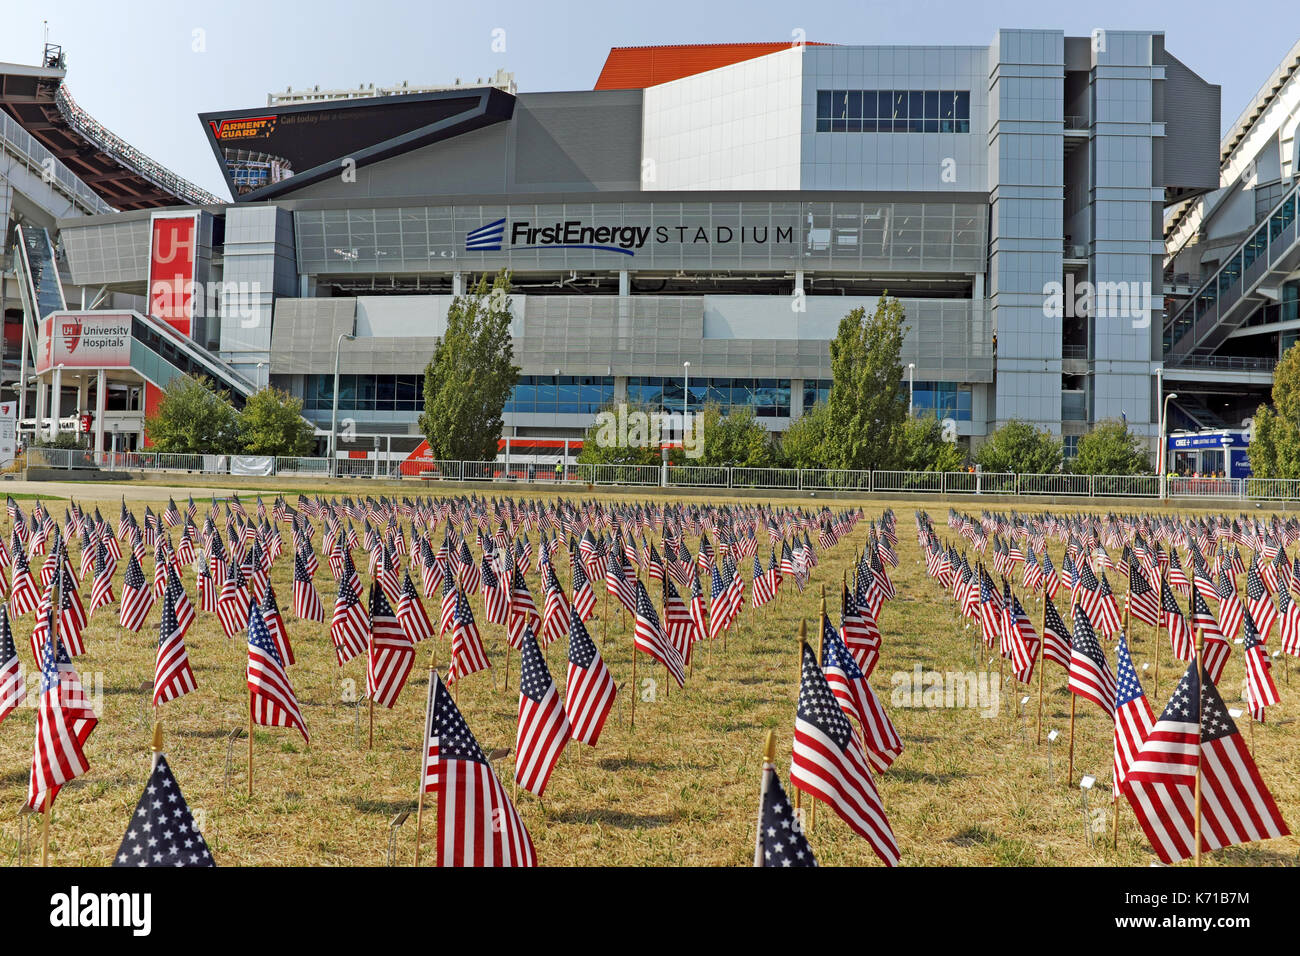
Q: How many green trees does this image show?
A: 11